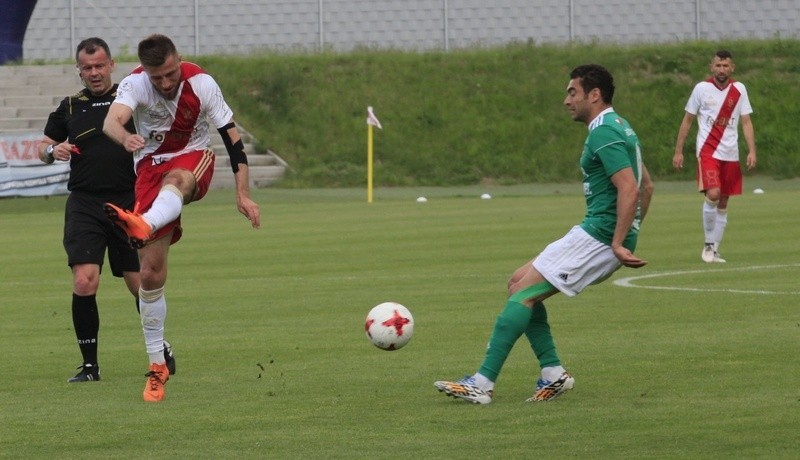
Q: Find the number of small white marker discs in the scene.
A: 3